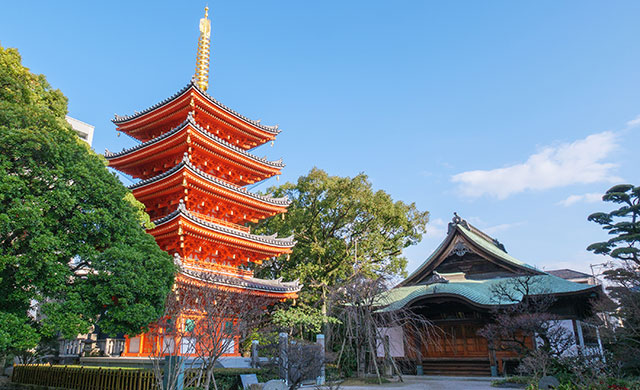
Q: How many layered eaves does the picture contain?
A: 5